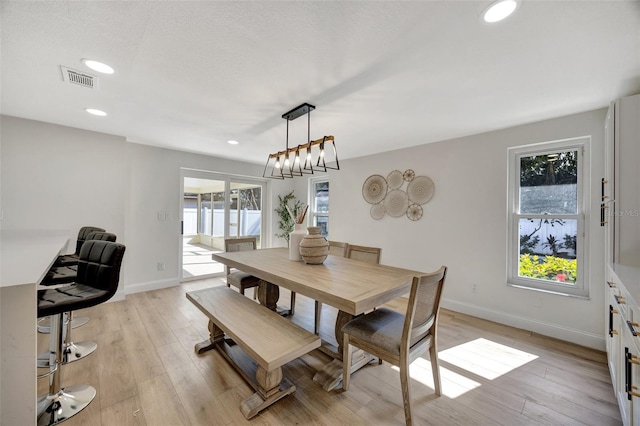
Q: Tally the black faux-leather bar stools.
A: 3